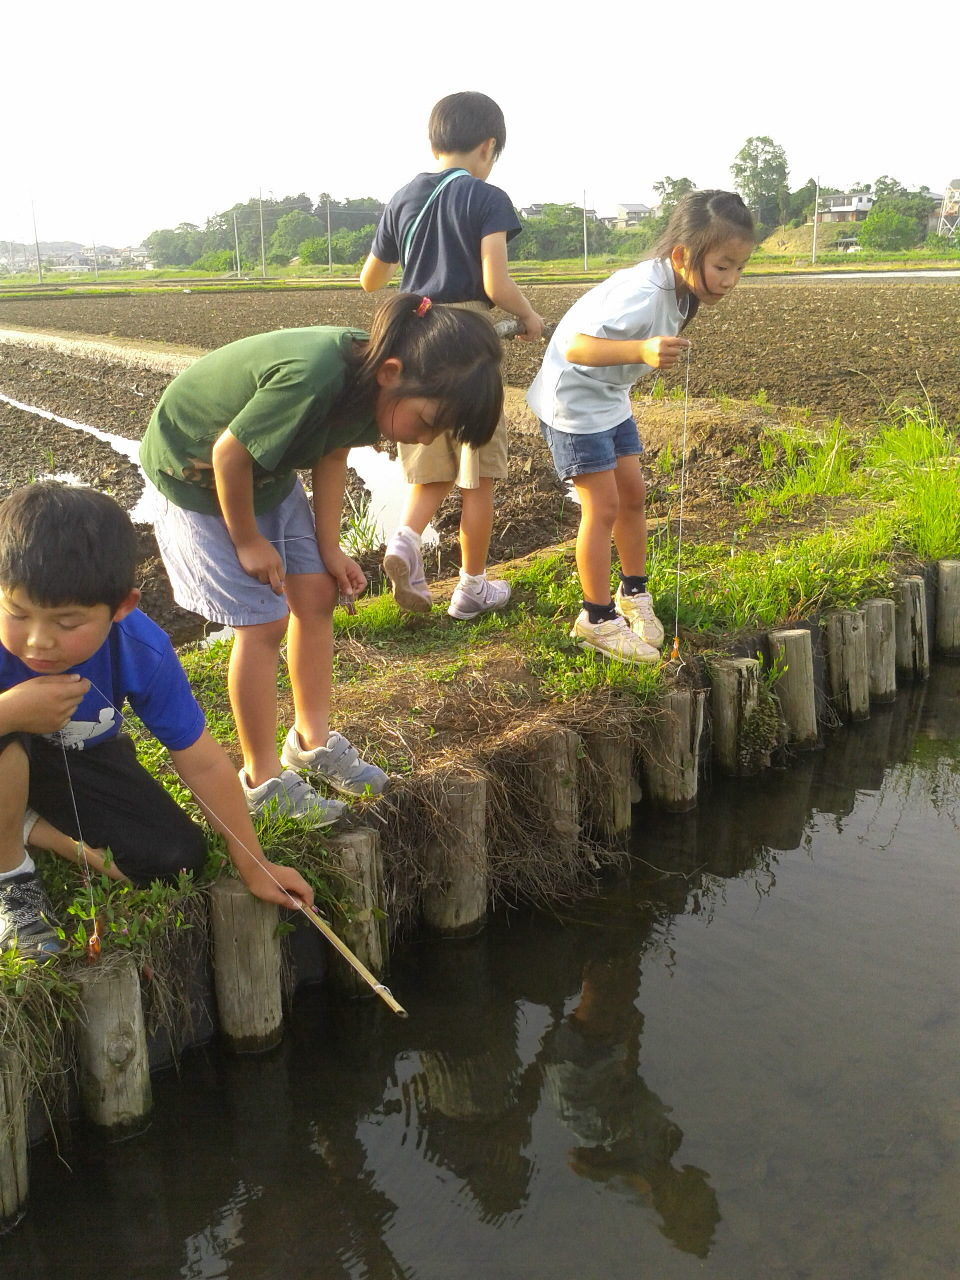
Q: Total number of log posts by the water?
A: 14